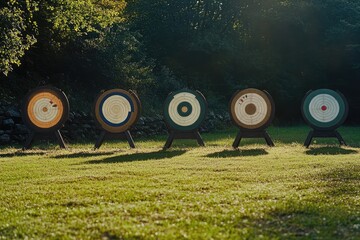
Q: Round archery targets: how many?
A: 5